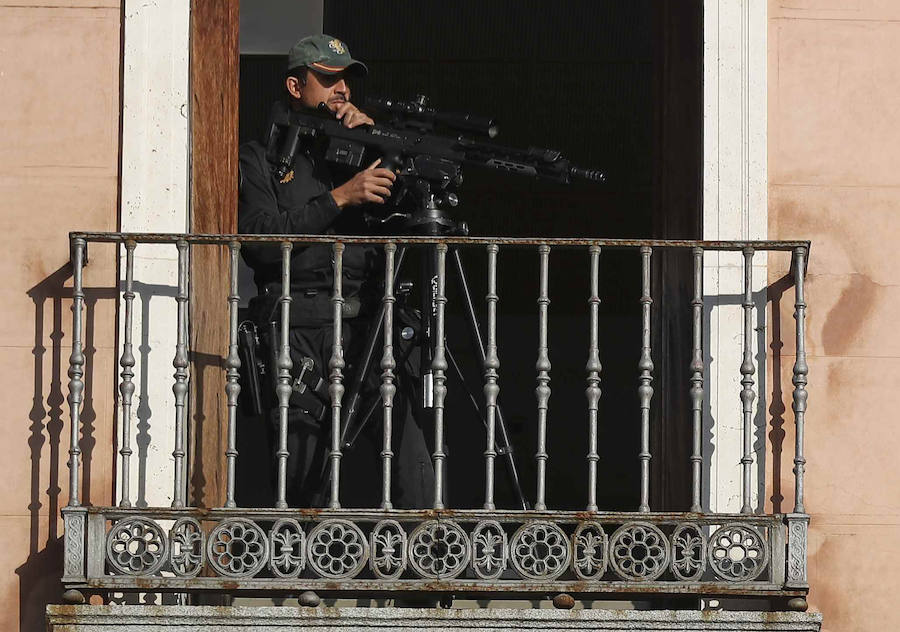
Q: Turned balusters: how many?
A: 15